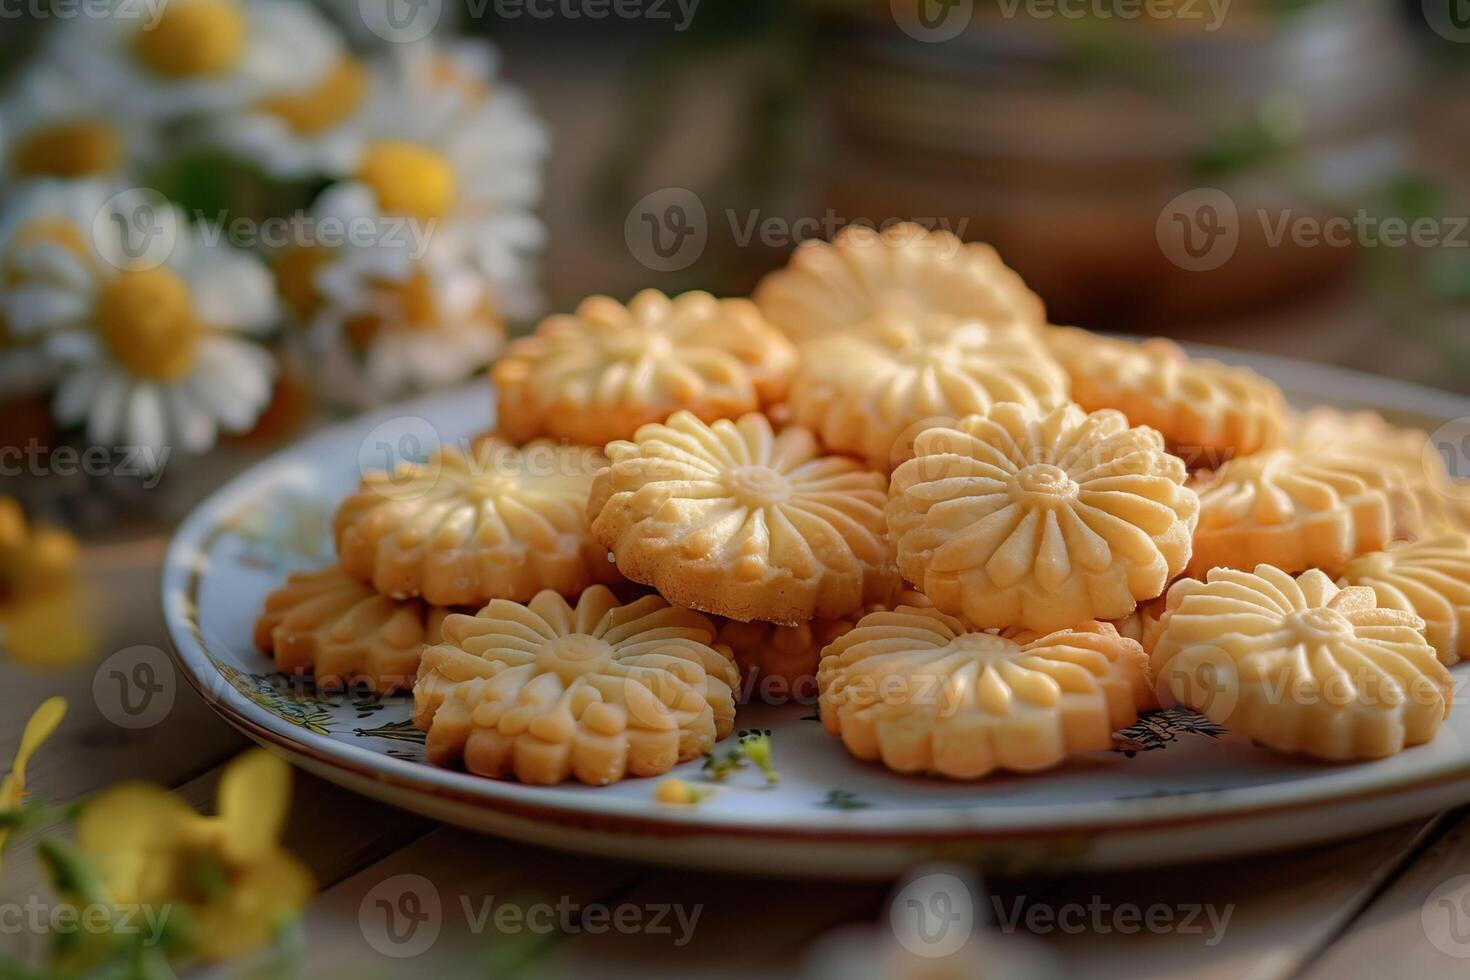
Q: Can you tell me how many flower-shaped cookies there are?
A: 15